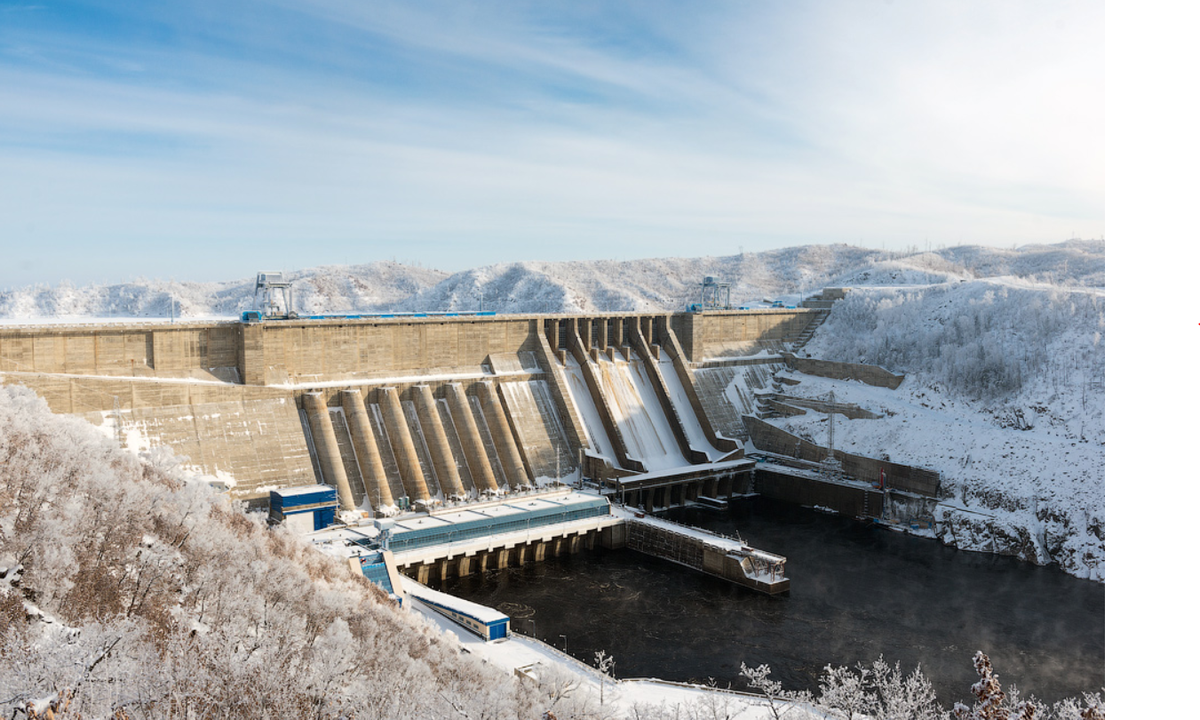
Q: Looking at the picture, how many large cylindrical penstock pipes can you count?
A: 6